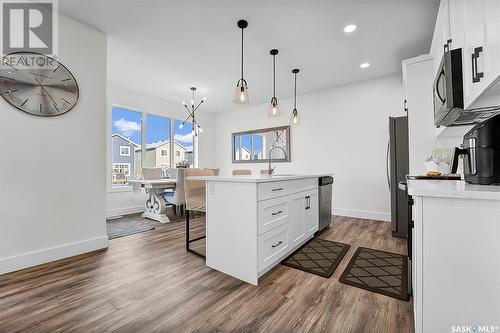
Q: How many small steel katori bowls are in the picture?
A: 0